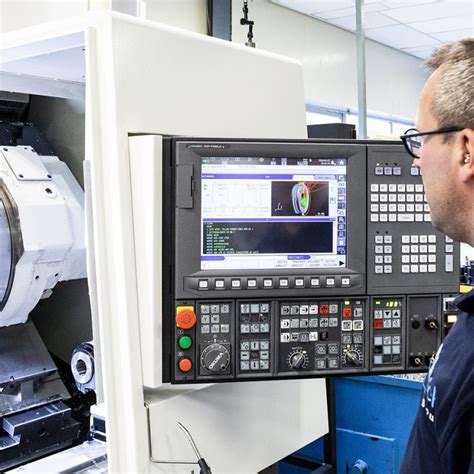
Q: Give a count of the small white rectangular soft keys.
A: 10